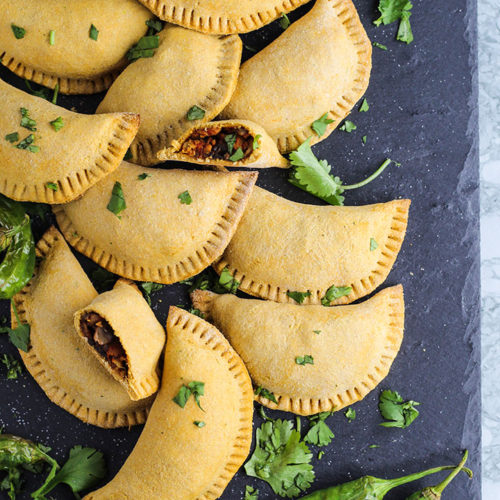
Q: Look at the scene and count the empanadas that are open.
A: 2